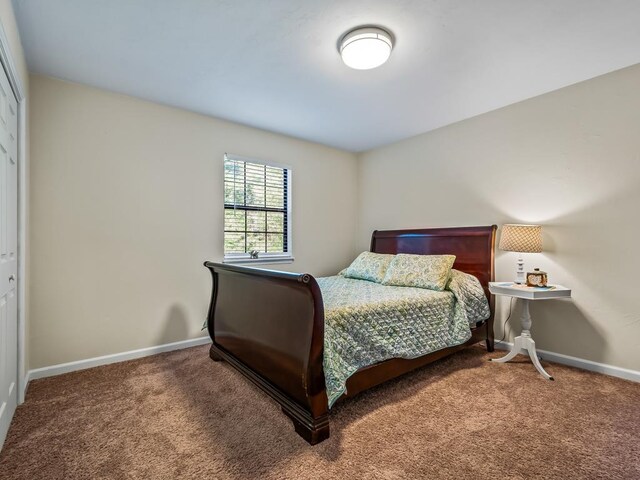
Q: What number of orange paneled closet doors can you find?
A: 0